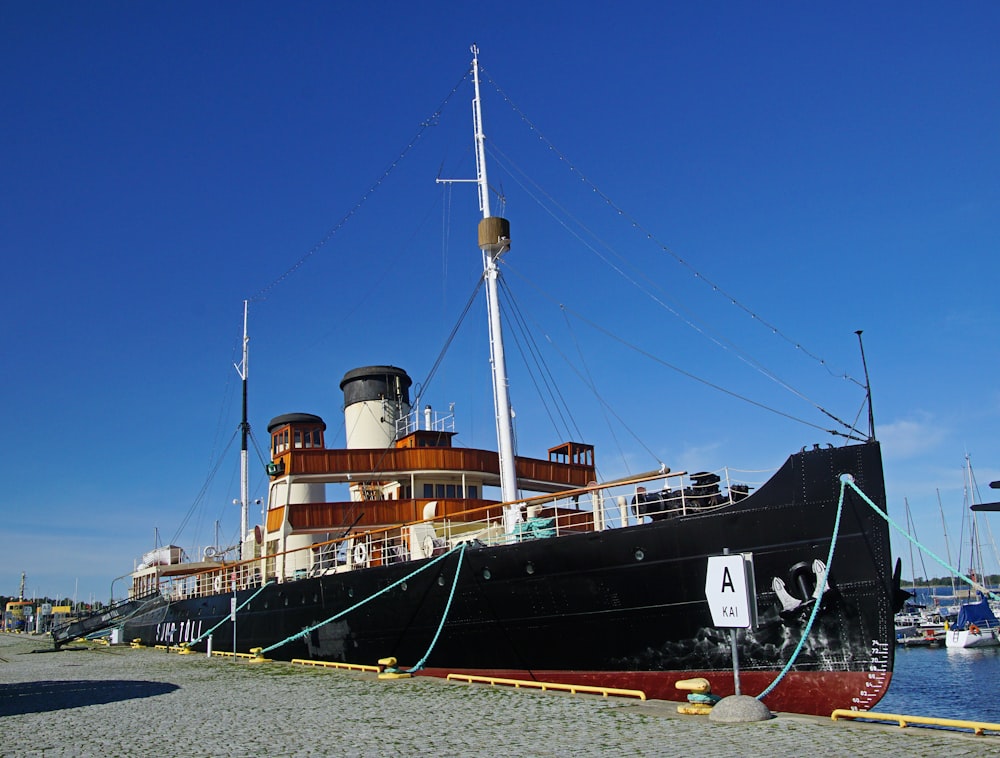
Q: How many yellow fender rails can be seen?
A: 5